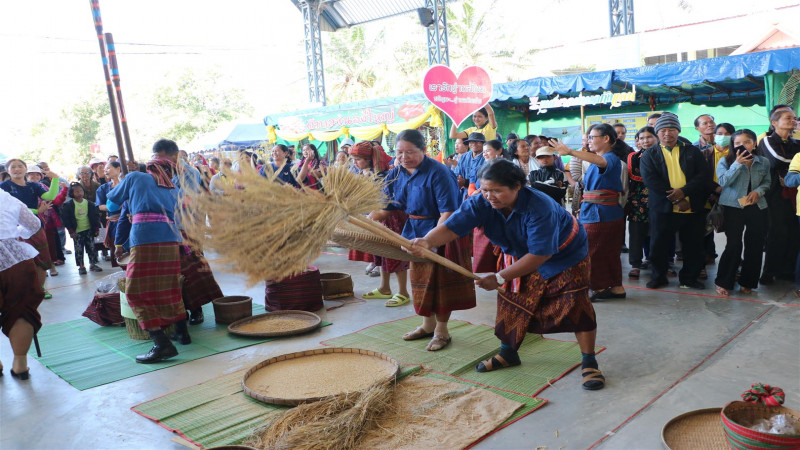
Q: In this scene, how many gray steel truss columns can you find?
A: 3